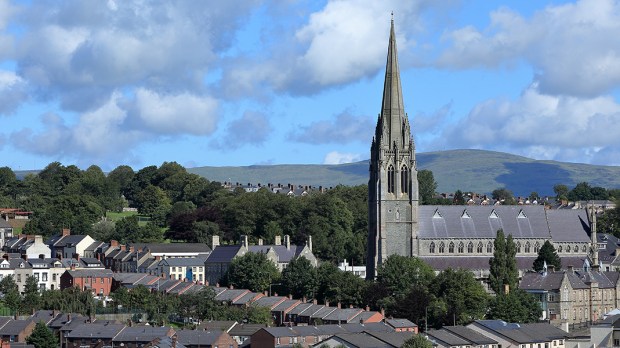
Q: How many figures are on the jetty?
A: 0